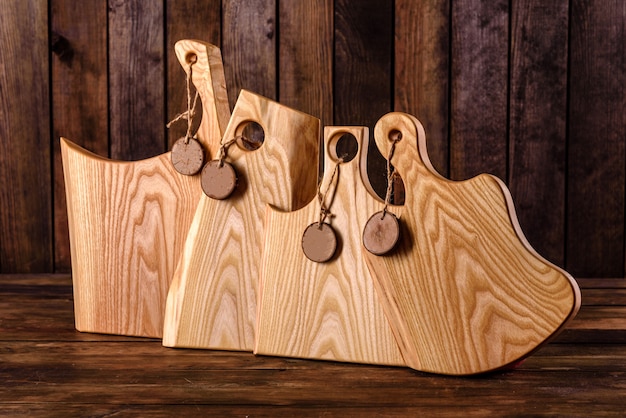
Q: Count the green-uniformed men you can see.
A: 0